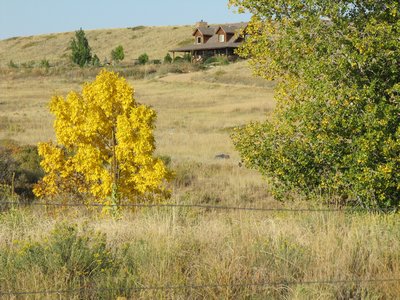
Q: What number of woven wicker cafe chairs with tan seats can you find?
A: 0